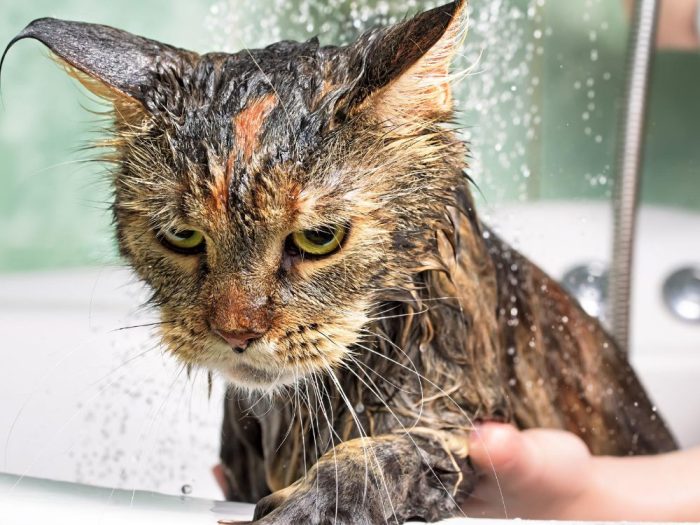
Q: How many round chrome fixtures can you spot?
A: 2